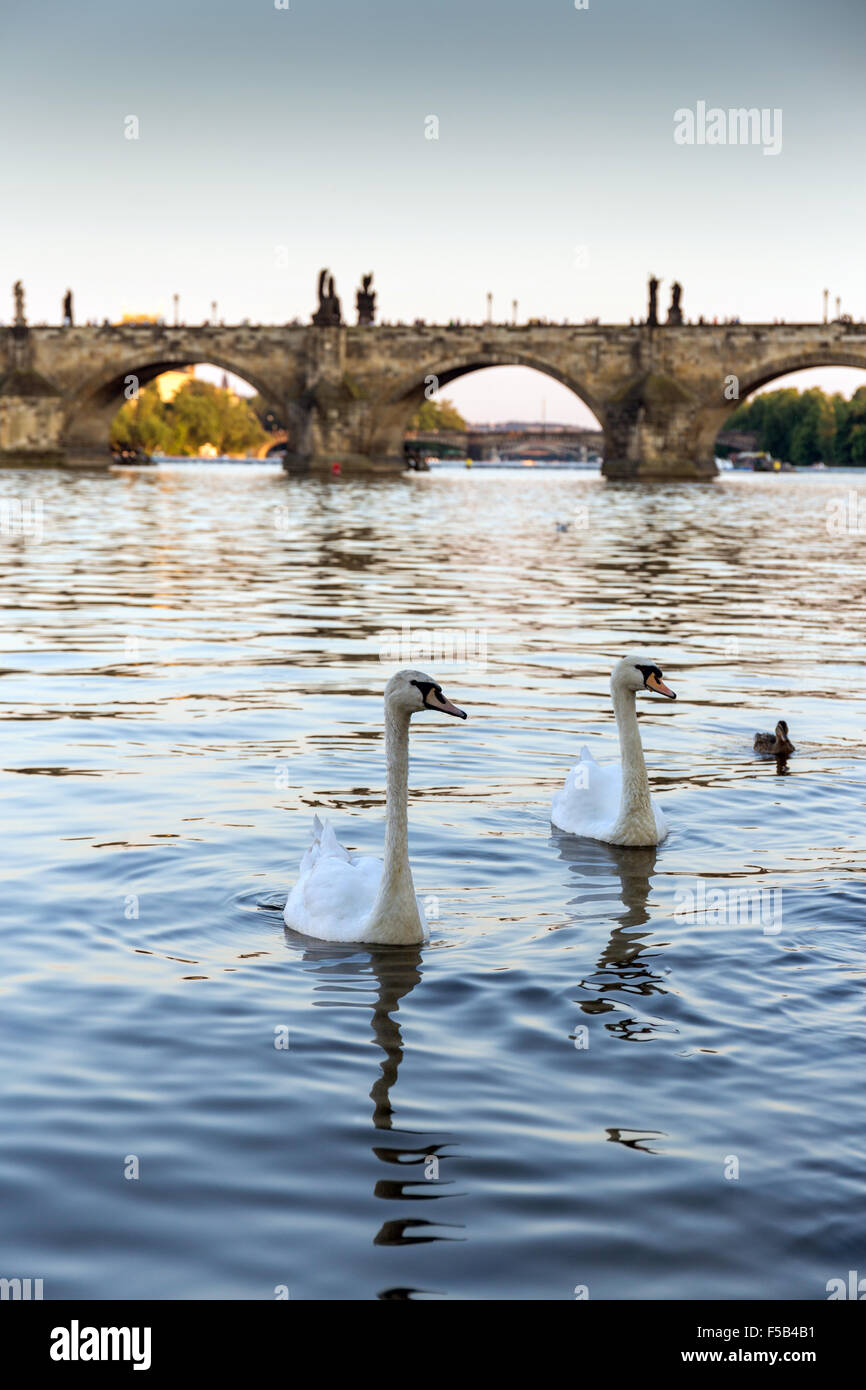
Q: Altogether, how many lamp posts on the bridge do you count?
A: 6